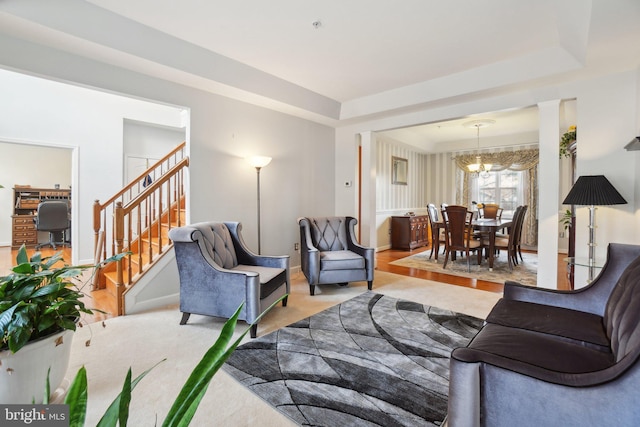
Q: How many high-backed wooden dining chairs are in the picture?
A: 6